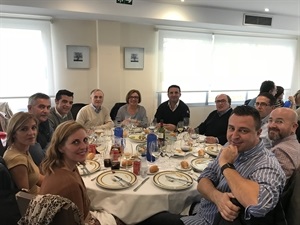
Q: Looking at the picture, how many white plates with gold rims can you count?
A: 5